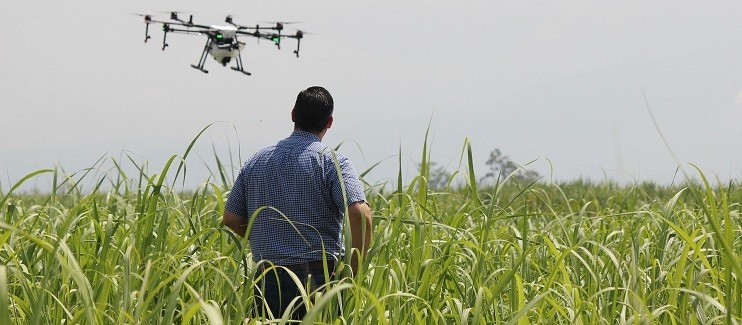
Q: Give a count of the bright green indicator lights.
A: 2